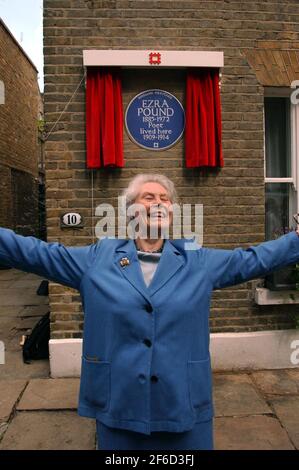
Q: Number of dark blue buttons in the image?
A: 3